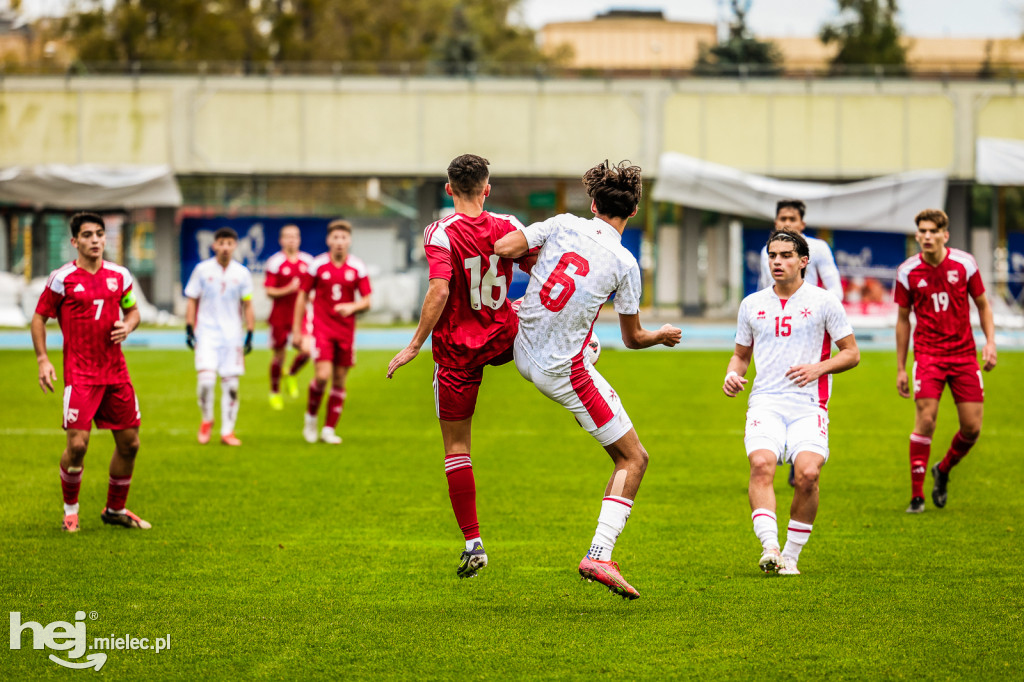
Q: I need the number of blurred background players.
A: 4